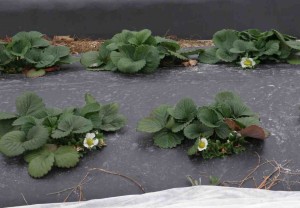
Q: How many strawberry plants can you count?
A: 5